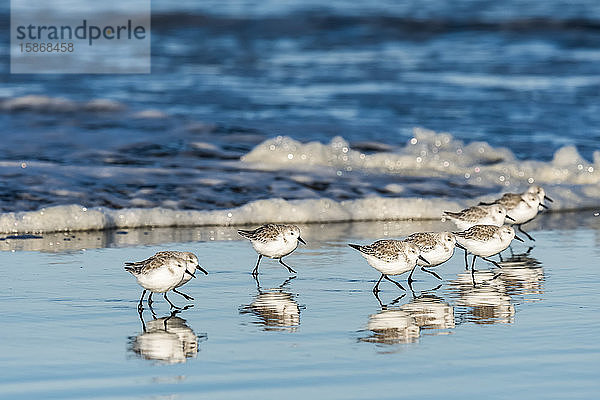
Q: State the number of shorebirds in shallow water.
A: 9